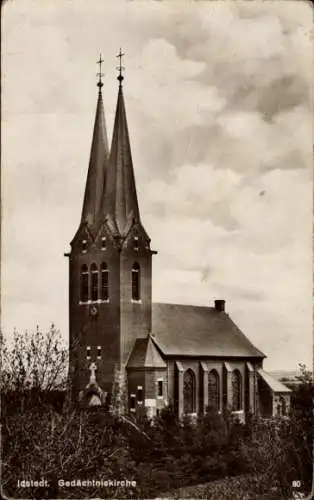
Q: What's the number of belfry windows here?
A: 4